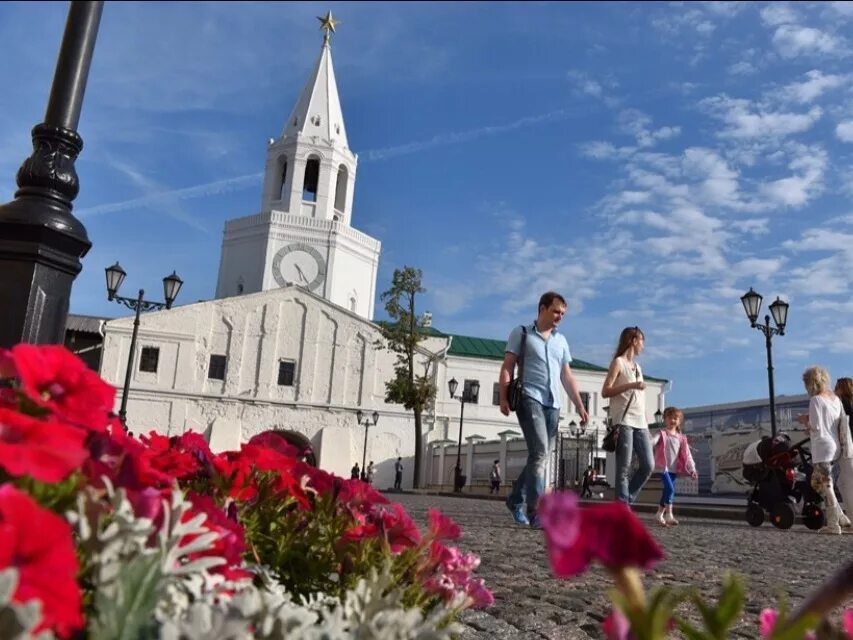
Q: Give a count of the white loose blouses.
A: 2